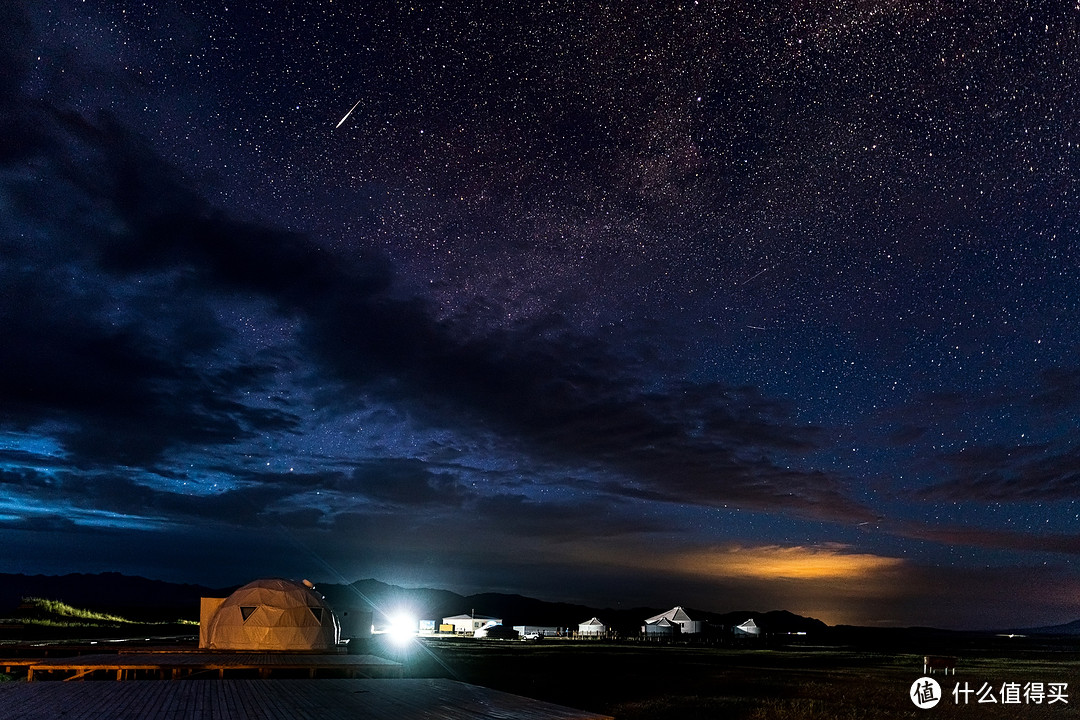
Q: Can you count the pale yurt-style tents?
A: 4